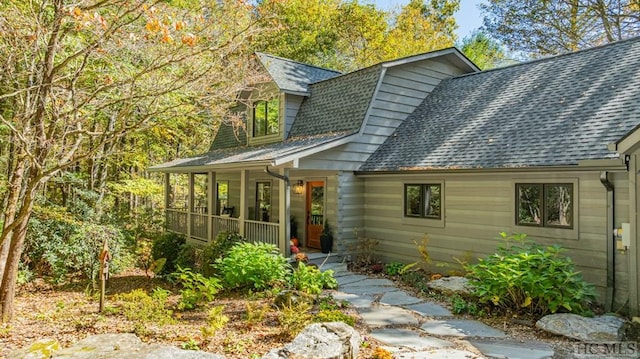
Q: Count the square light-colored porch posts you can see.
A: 5